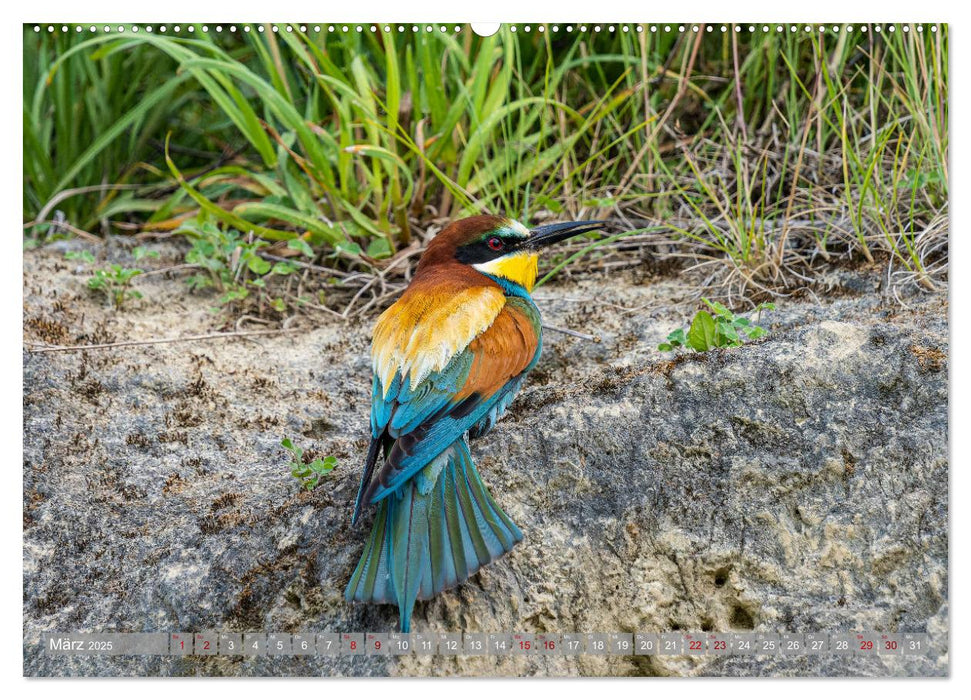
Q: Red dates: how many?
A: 10